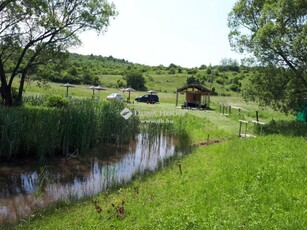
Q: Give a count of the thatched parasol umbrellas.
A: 6